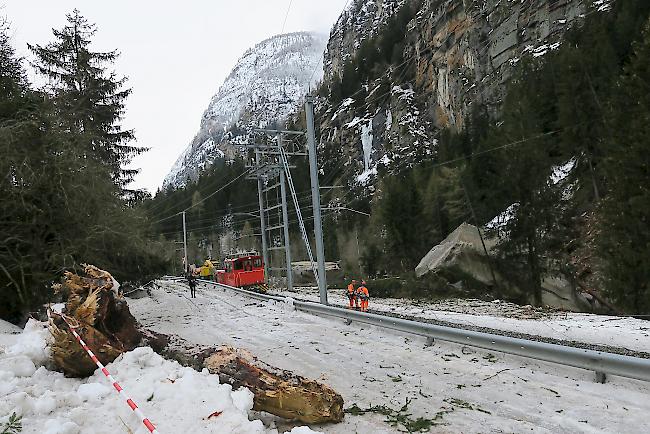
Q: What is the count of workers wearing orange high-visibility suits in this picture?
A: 2